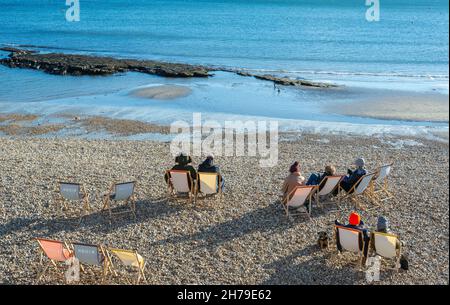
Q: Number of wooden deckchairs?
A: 13